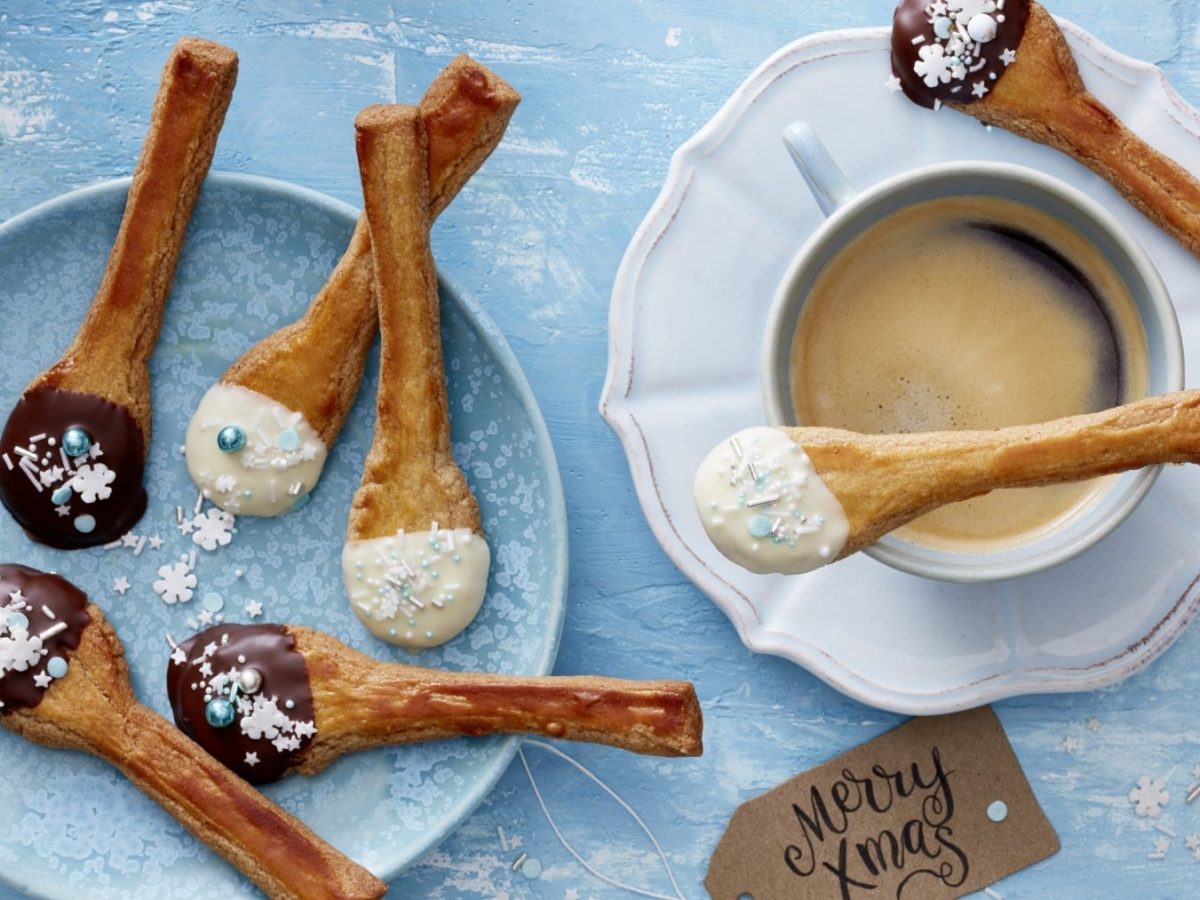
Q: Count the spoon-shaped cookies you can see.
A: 7